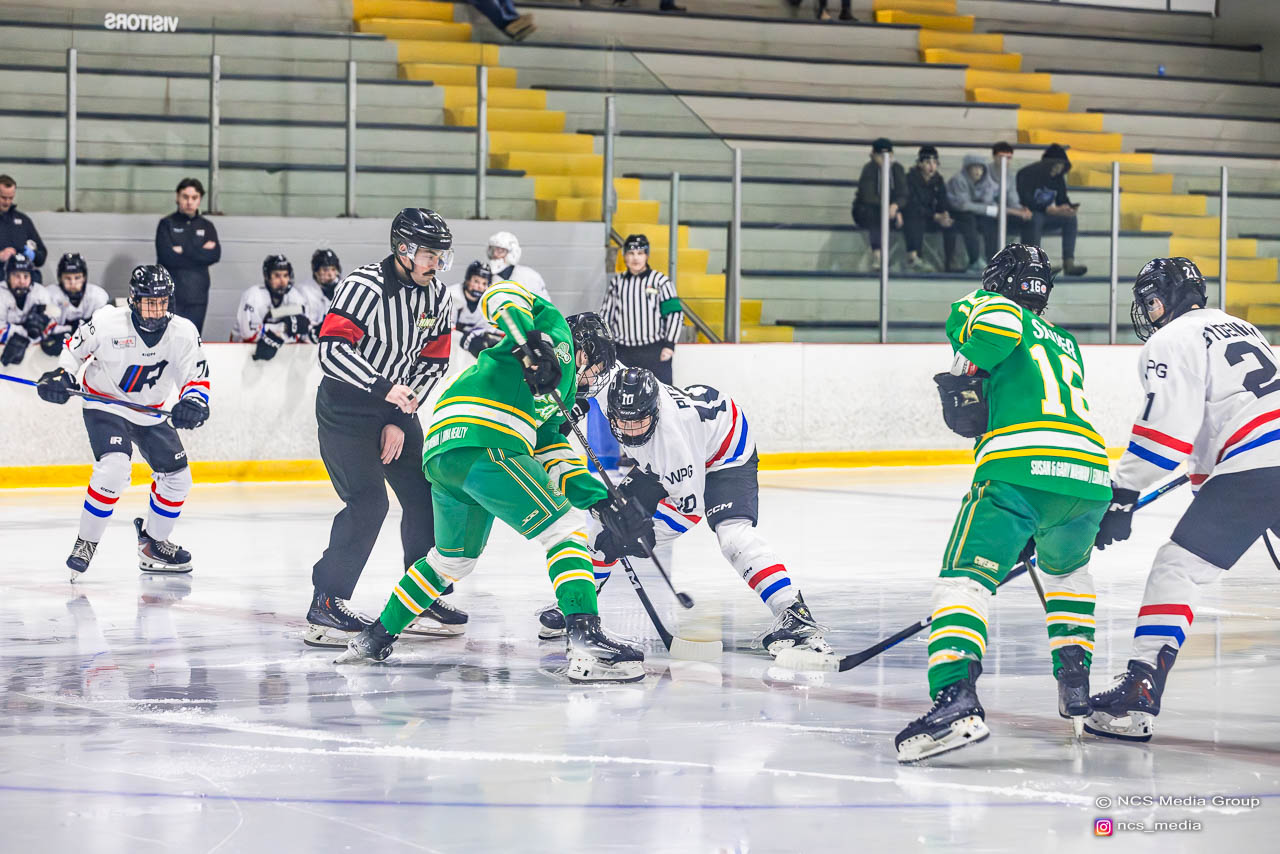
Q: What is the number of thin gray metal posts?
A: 11